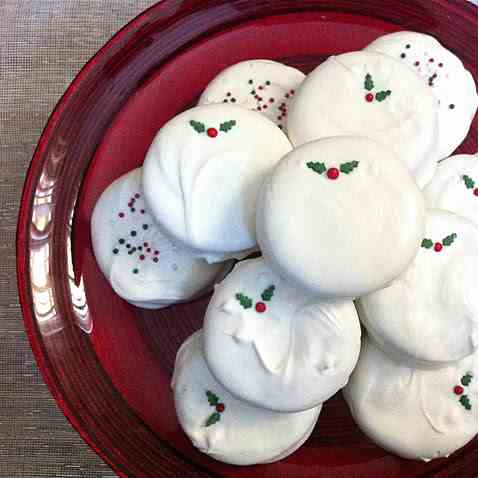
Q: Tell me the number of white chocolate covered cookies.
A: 11